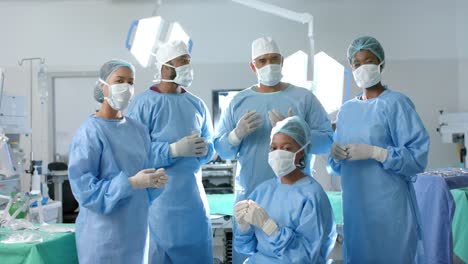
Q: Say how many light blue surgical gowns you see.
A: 5